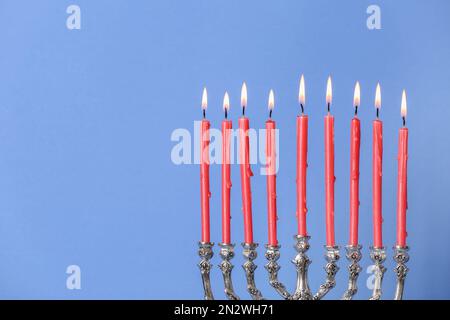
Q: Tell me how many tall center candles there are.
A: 1